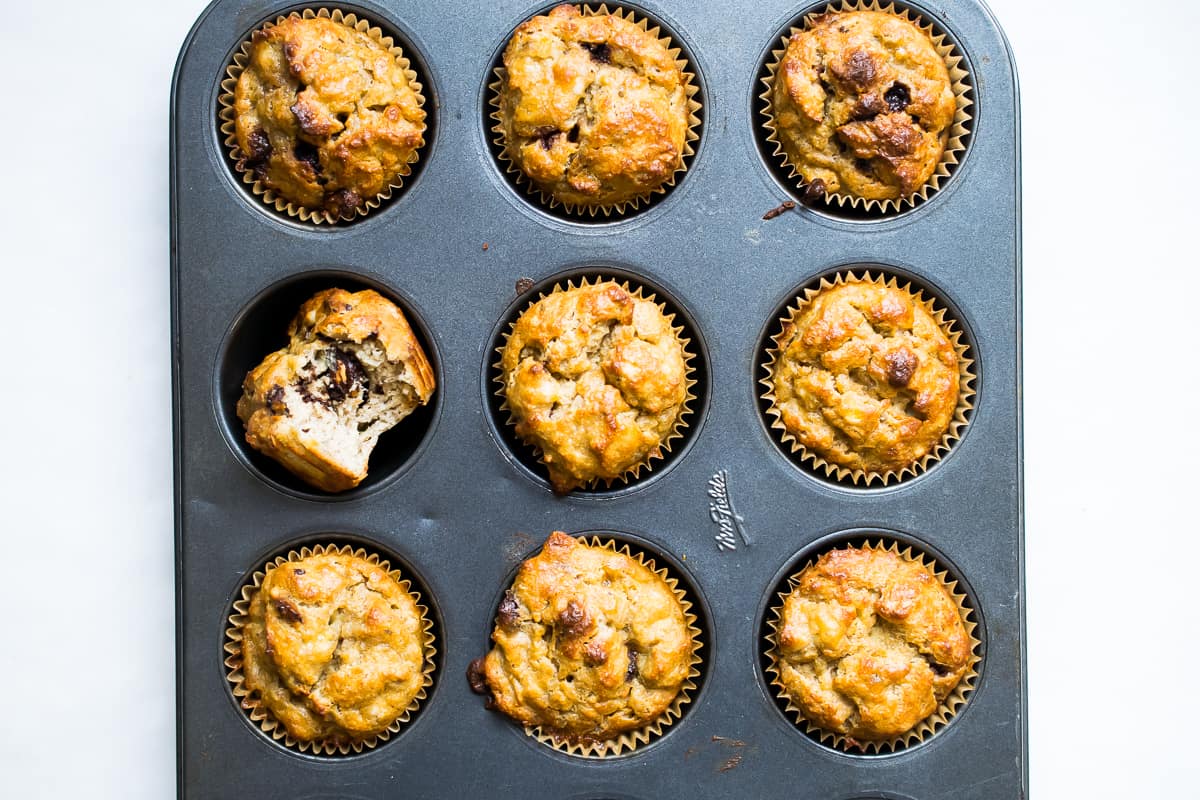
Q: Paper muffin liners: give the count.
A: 8